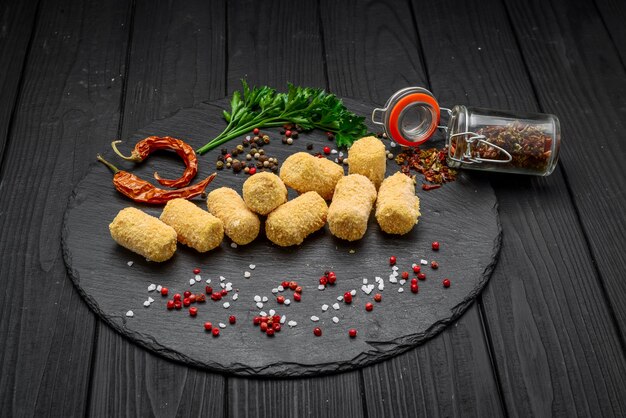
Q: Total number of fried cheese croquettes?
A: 9